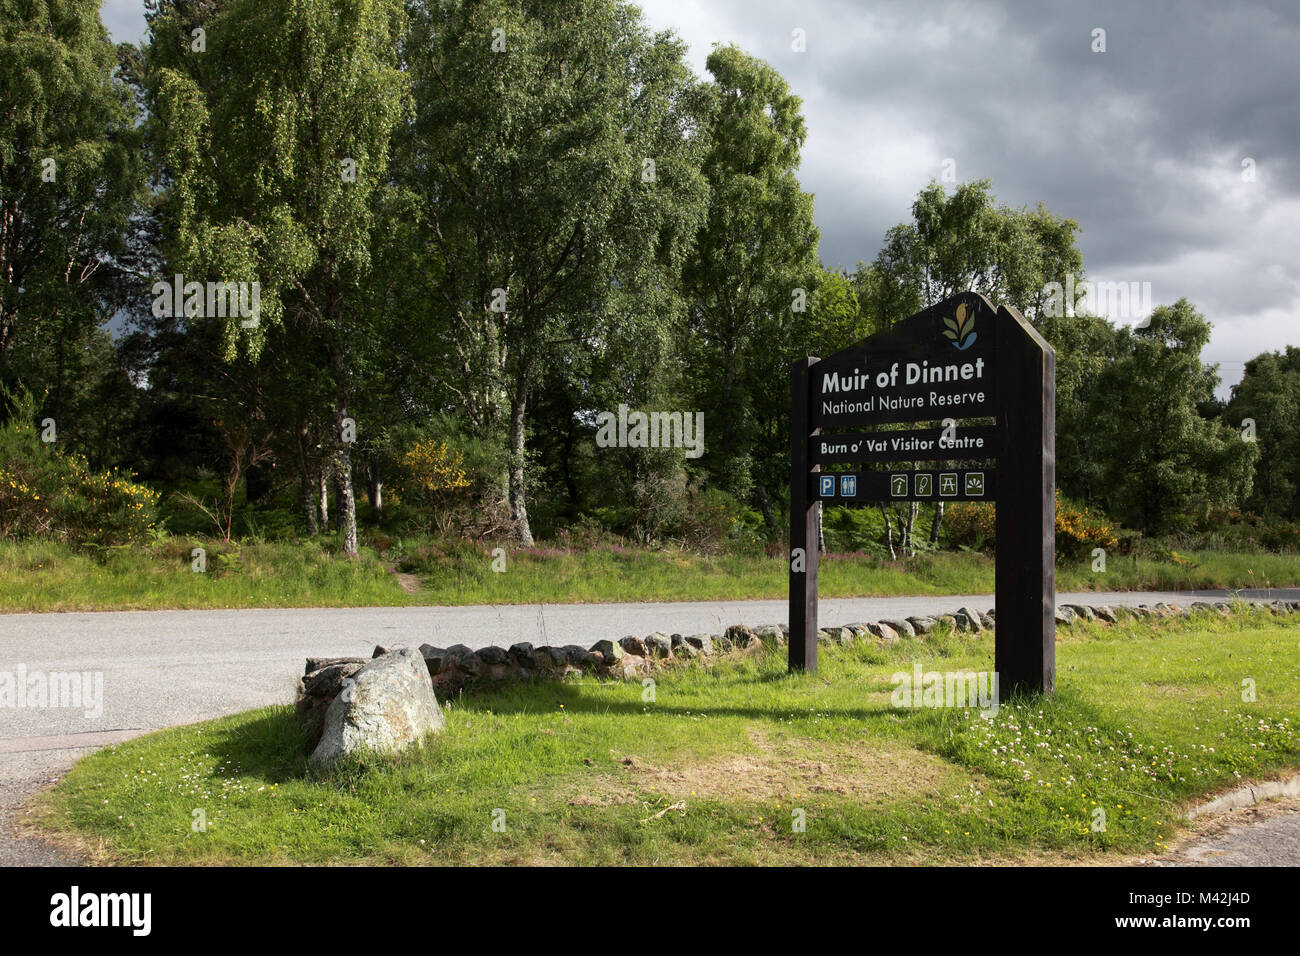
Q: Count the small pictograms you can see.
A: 6